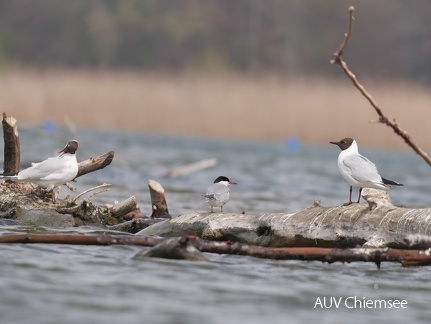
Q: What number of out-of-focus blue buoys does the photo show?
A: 2